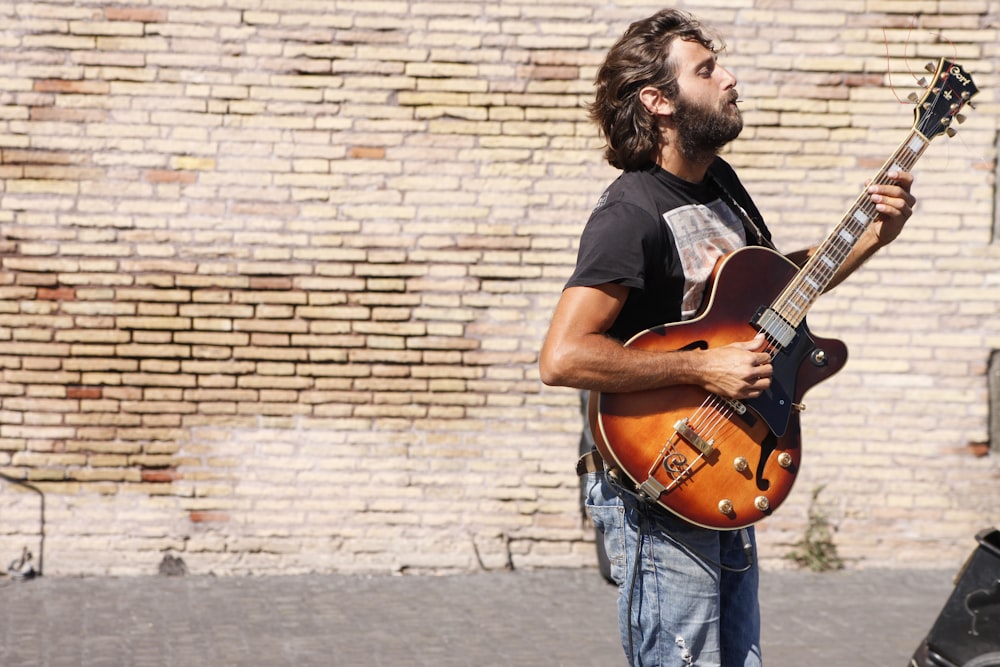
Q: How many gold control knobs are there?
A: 4